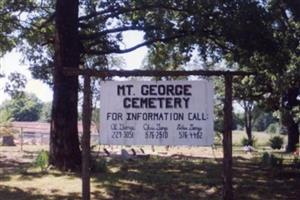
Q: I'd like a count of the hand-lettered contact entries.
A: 3